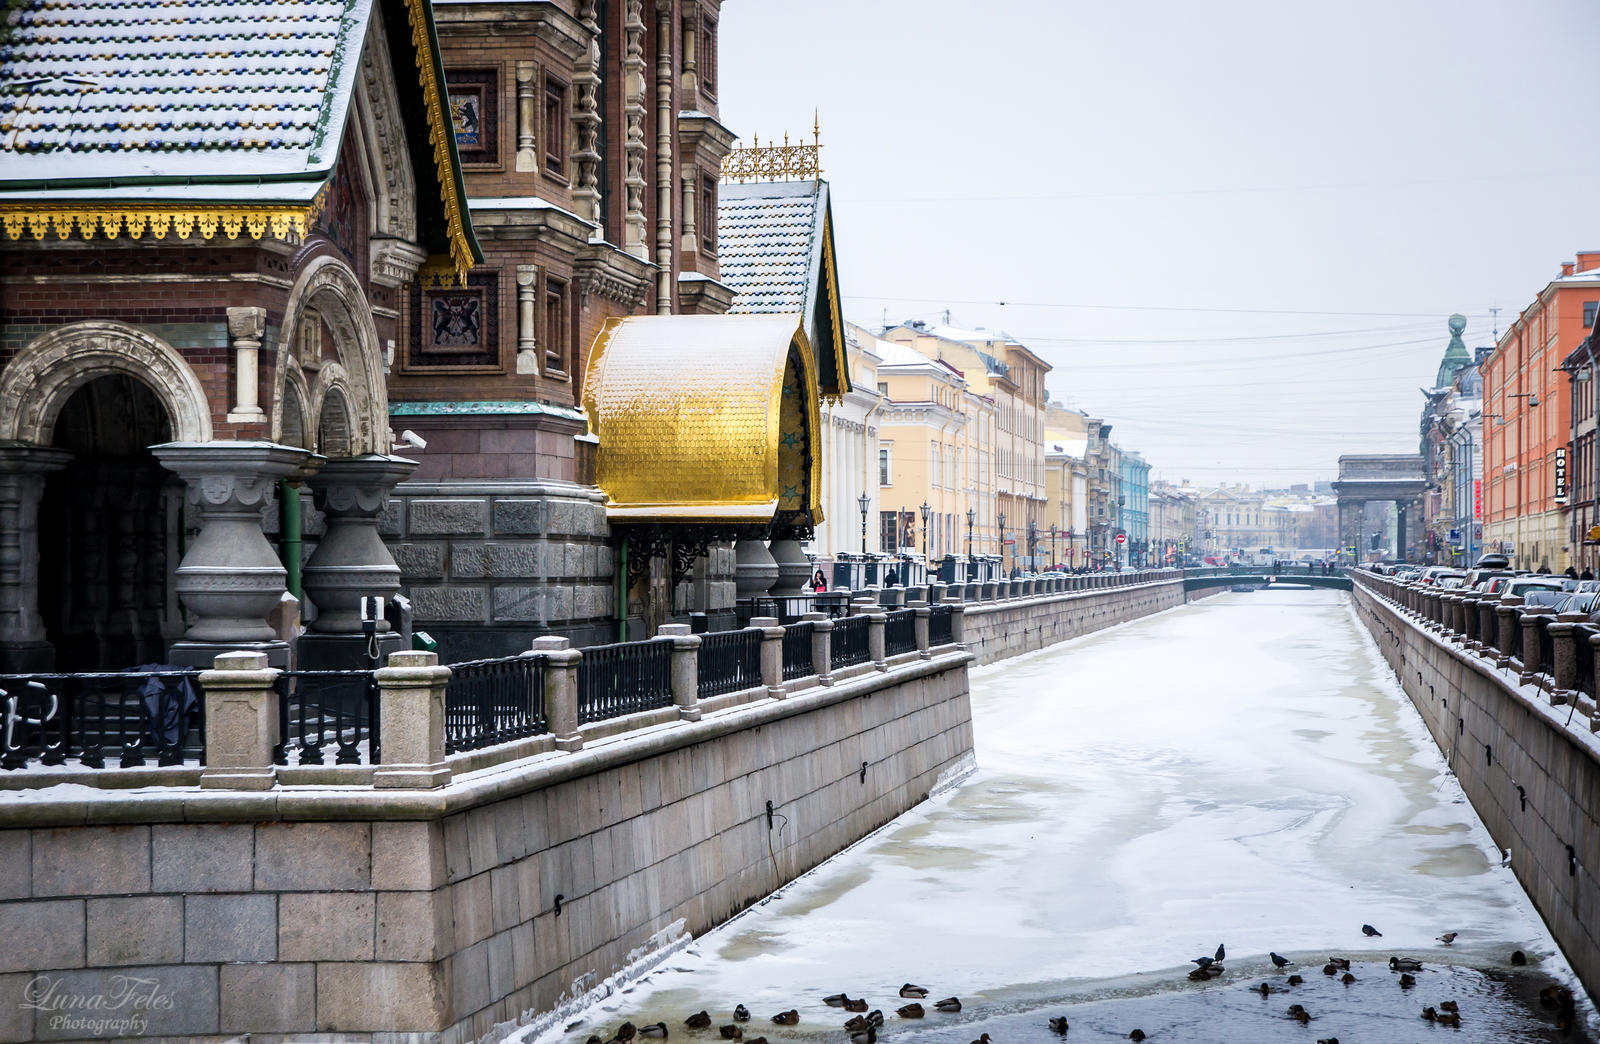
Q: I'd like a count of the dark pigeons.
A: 4